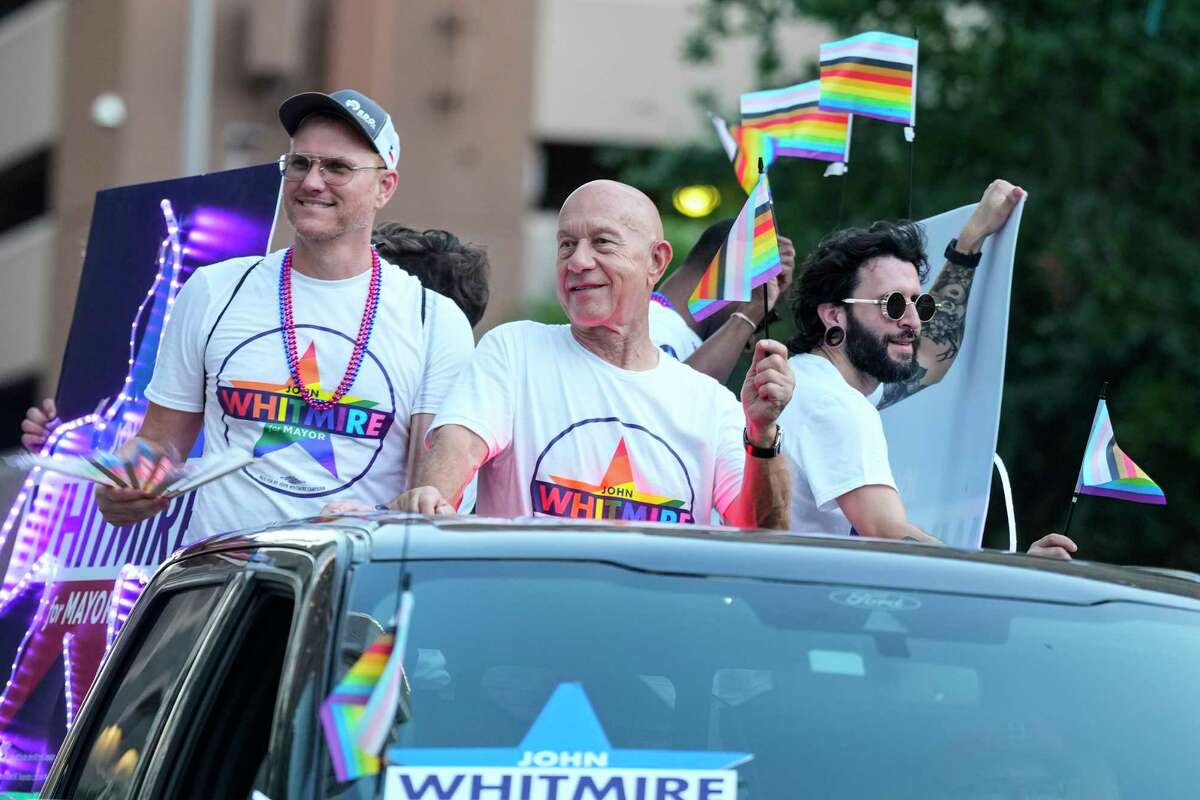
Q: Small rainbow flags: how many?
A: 6